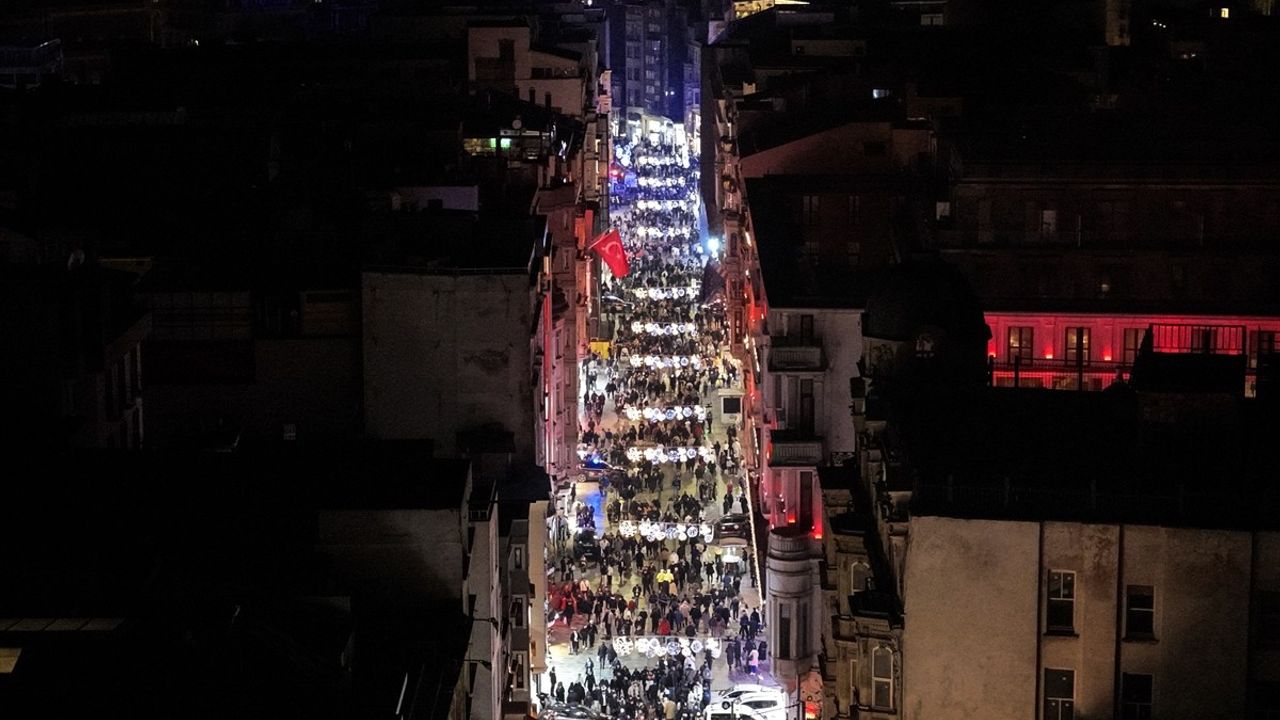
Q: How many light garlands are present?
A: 11